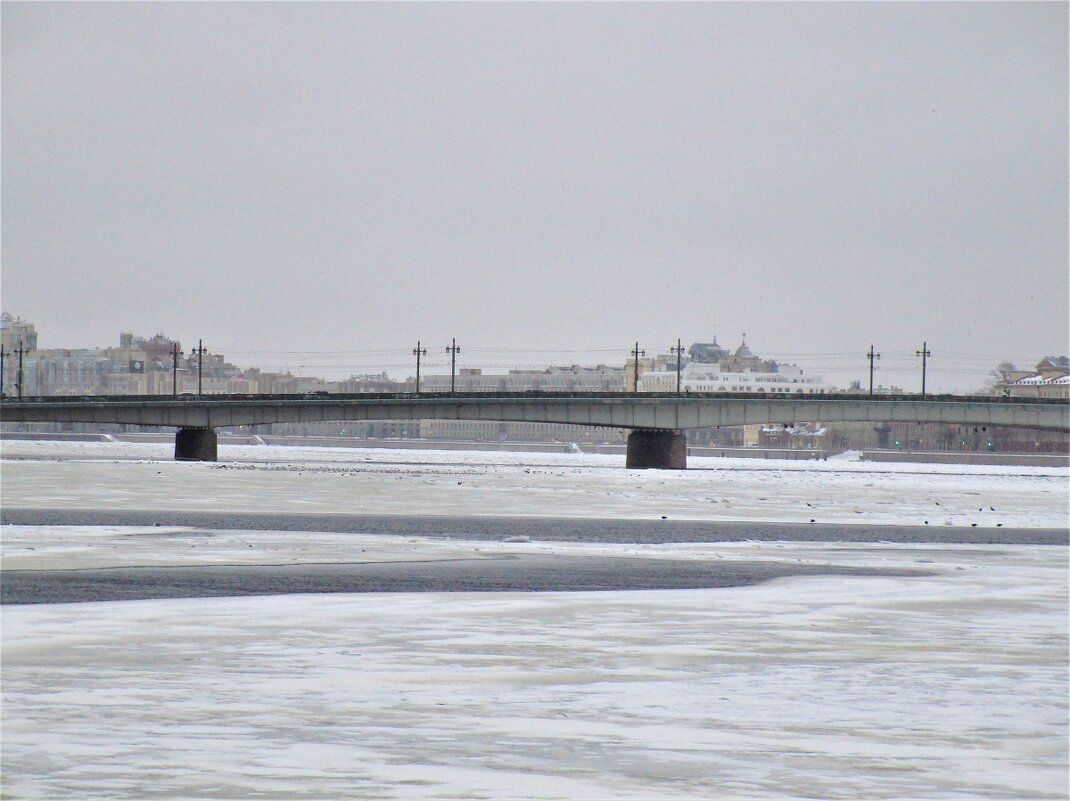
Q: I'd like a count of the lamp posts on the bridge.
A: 10